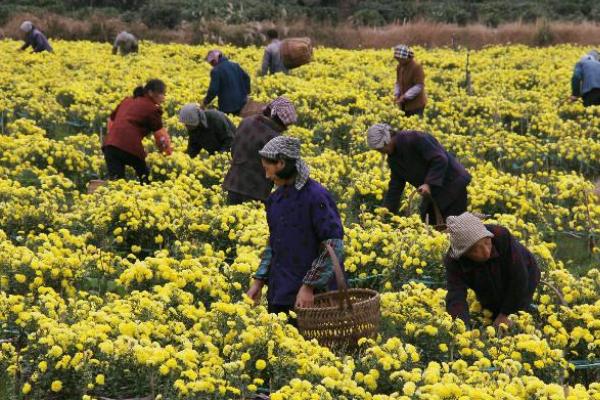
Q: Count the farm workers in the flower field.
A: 12